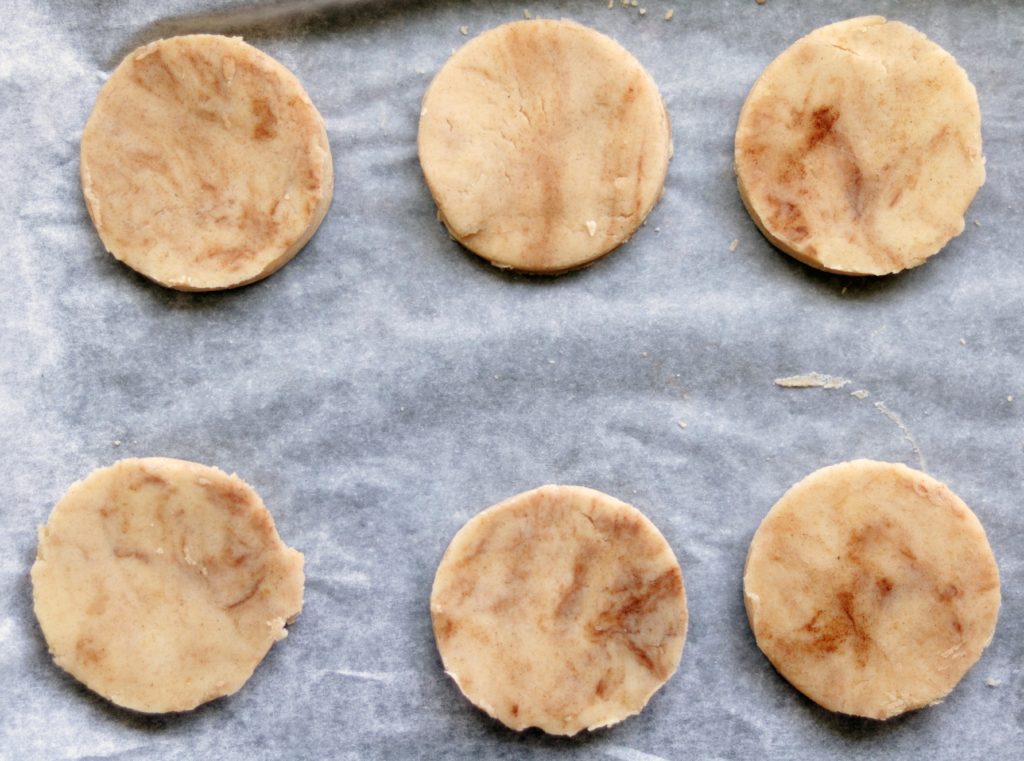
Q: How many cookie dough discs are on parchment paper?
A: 6